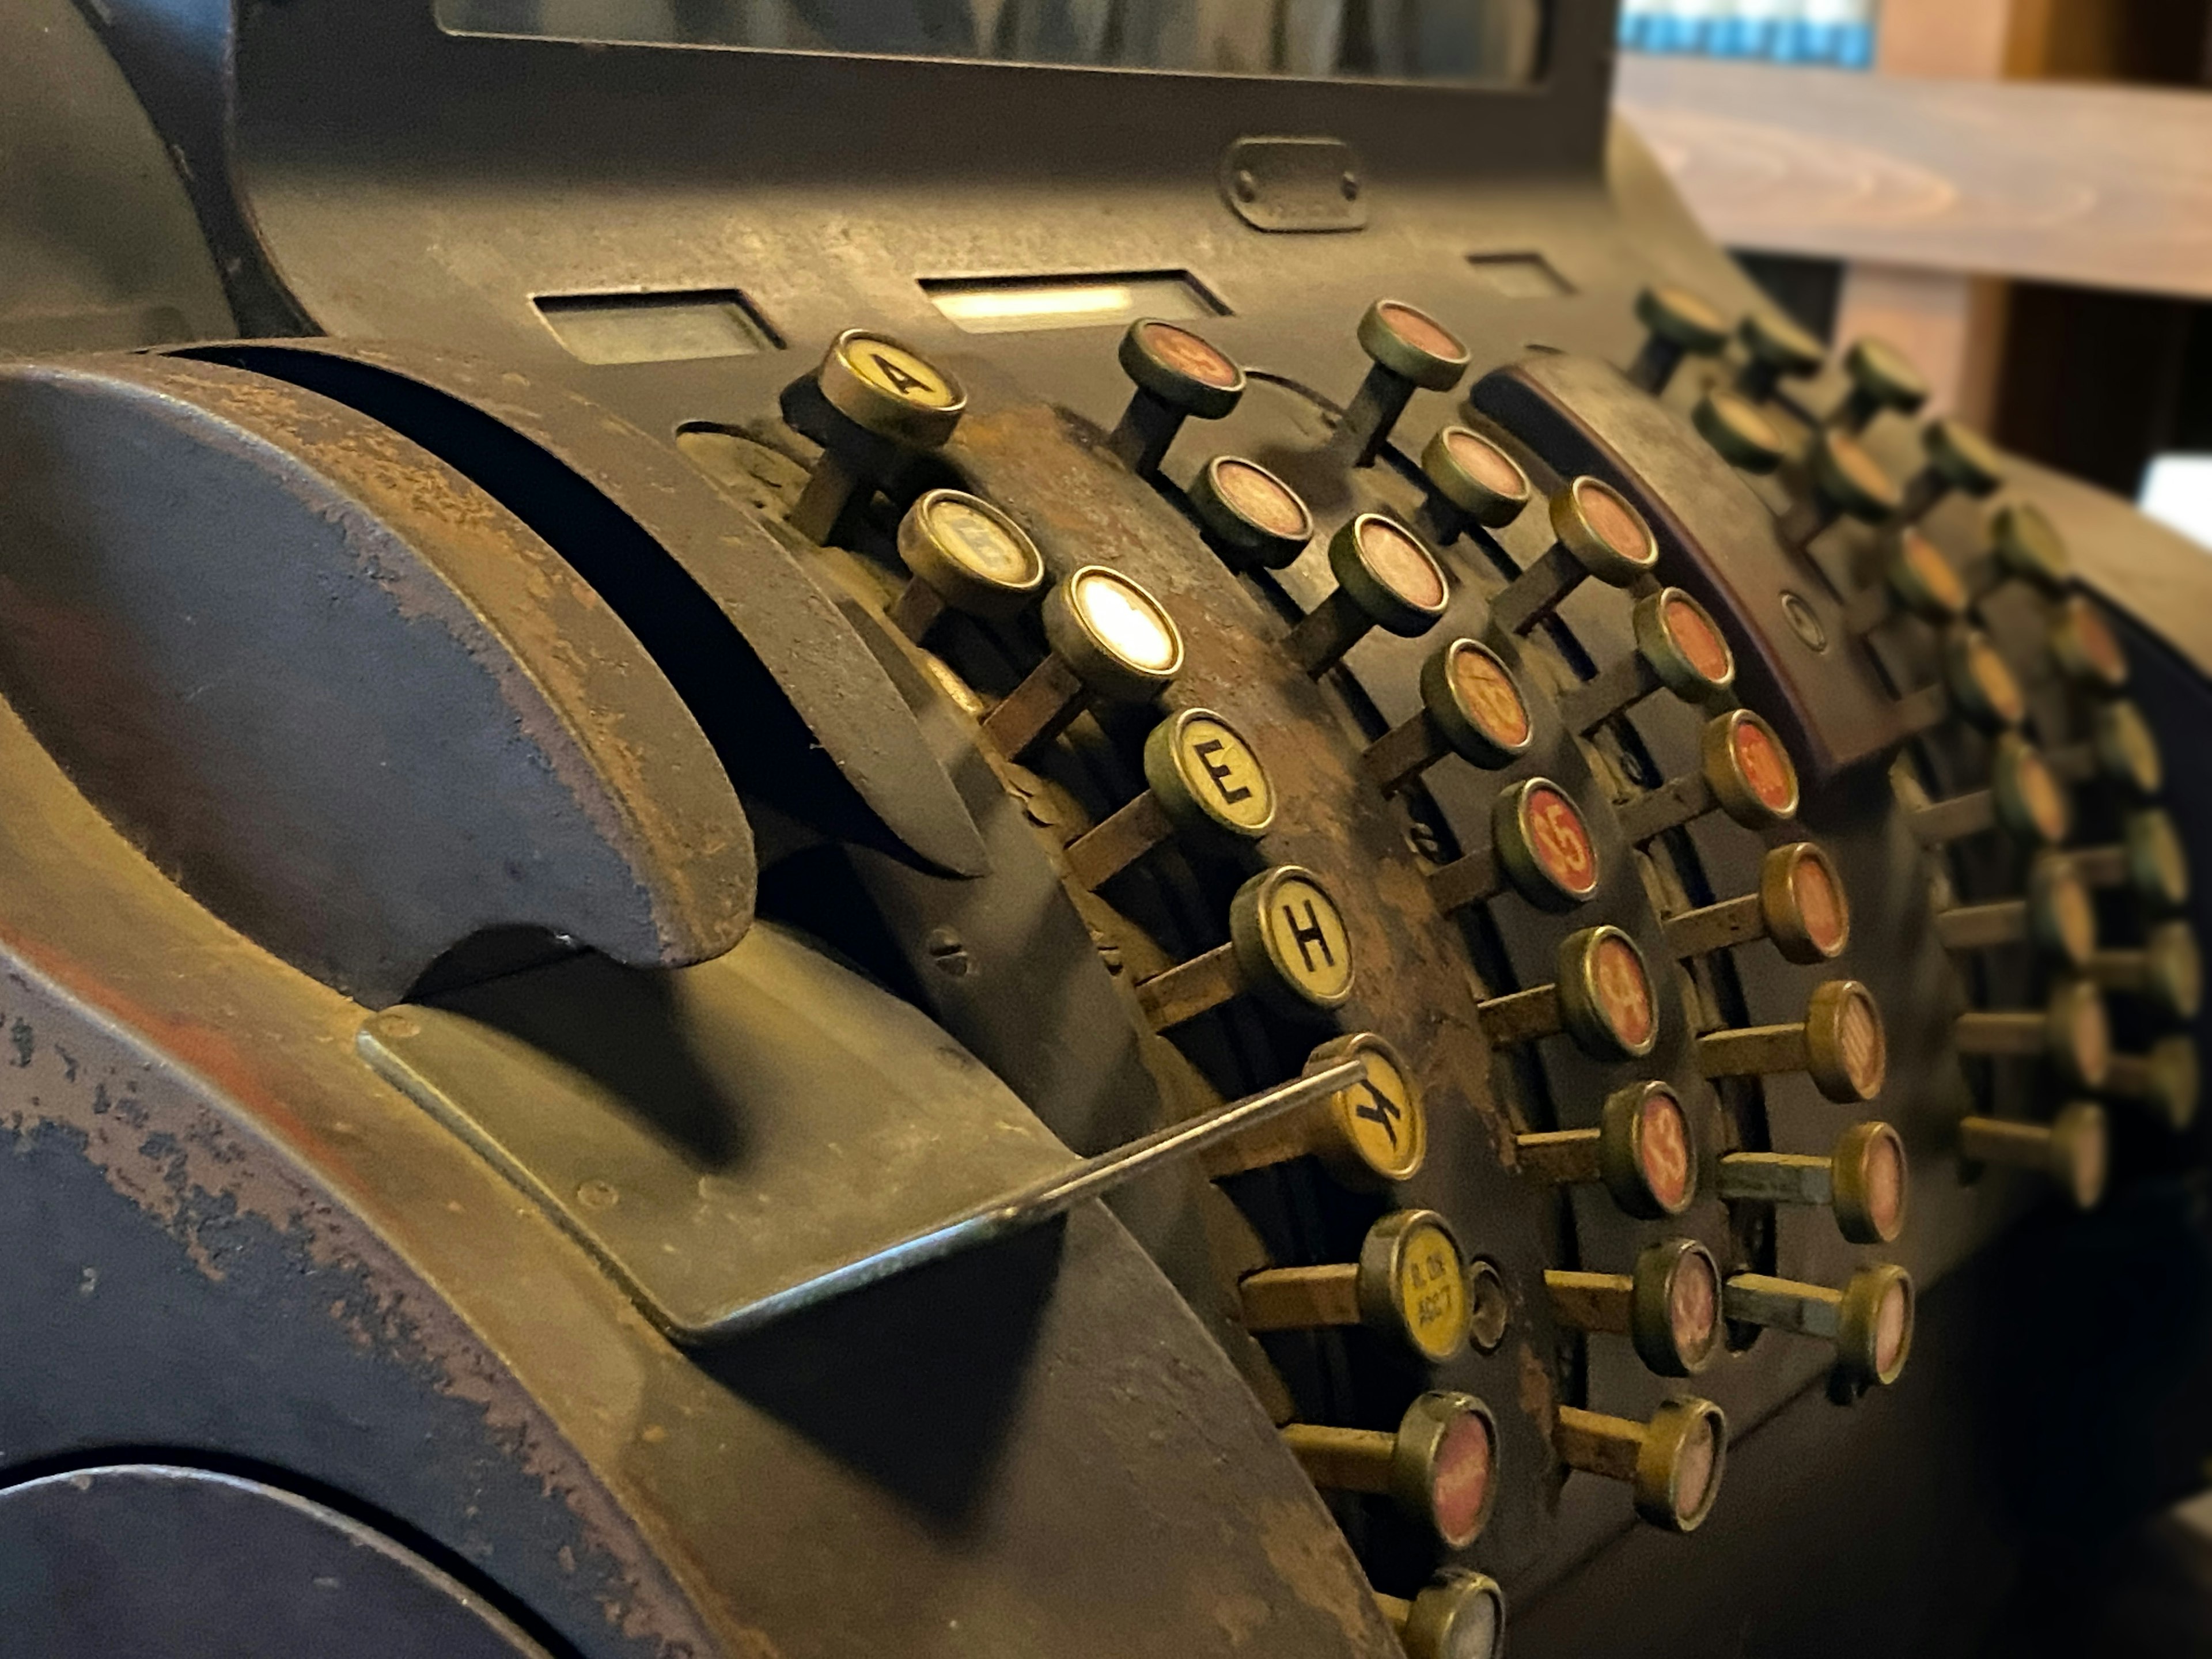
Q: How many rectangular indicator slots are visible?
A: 3